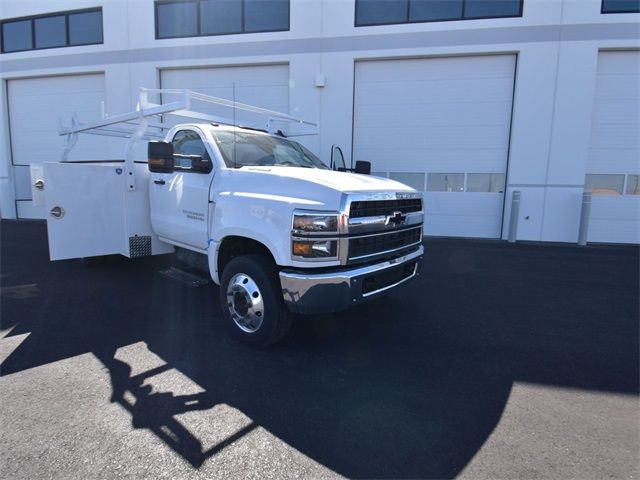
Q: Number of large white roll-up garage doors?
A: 4